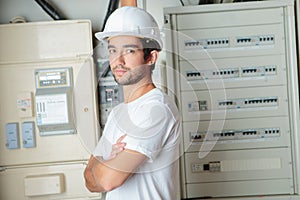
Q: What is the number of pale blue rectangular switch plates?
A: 2